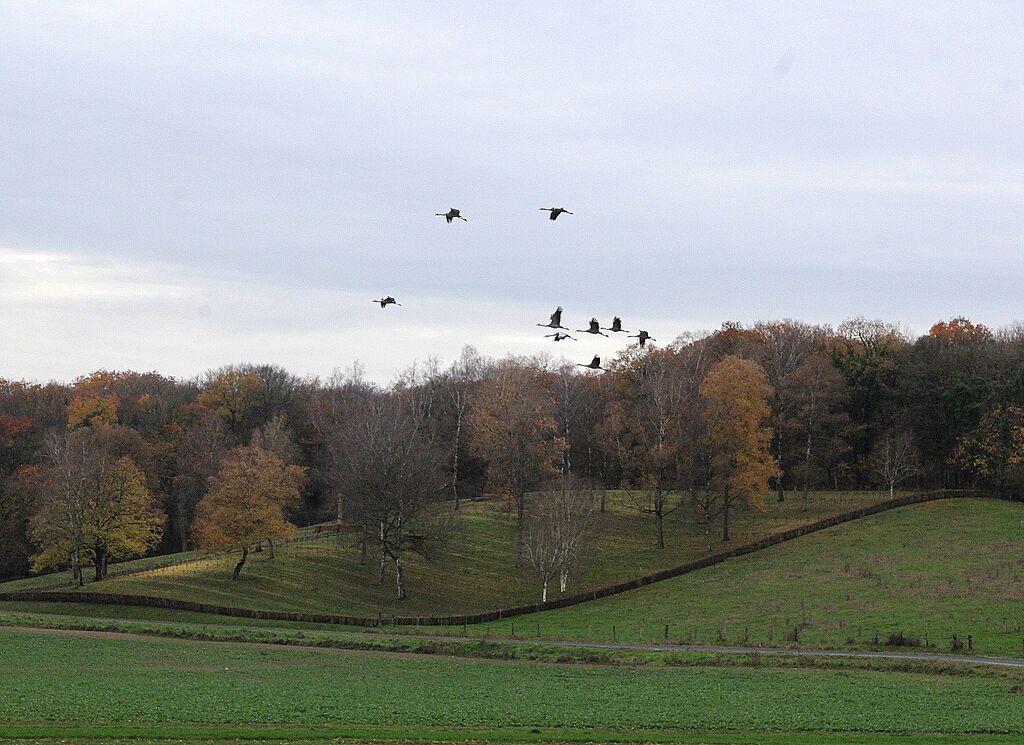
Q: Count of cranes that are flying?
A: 9